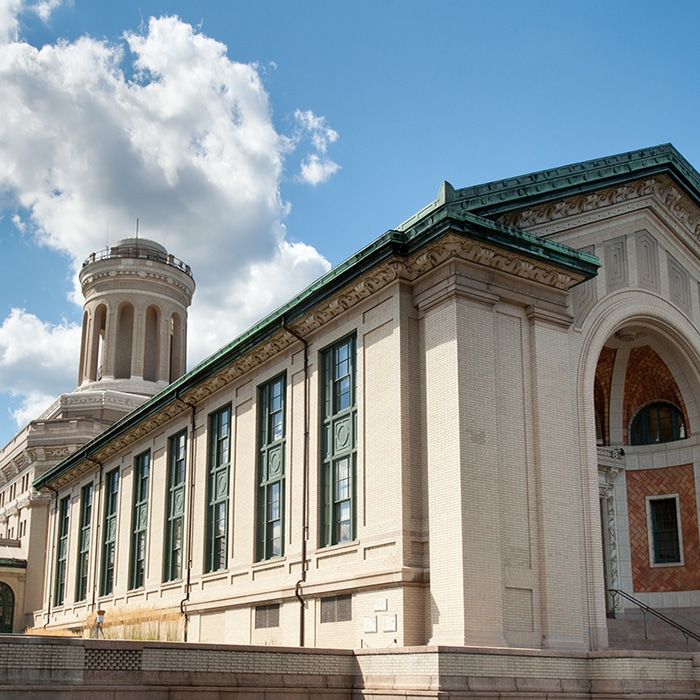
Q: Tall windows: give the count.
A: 8